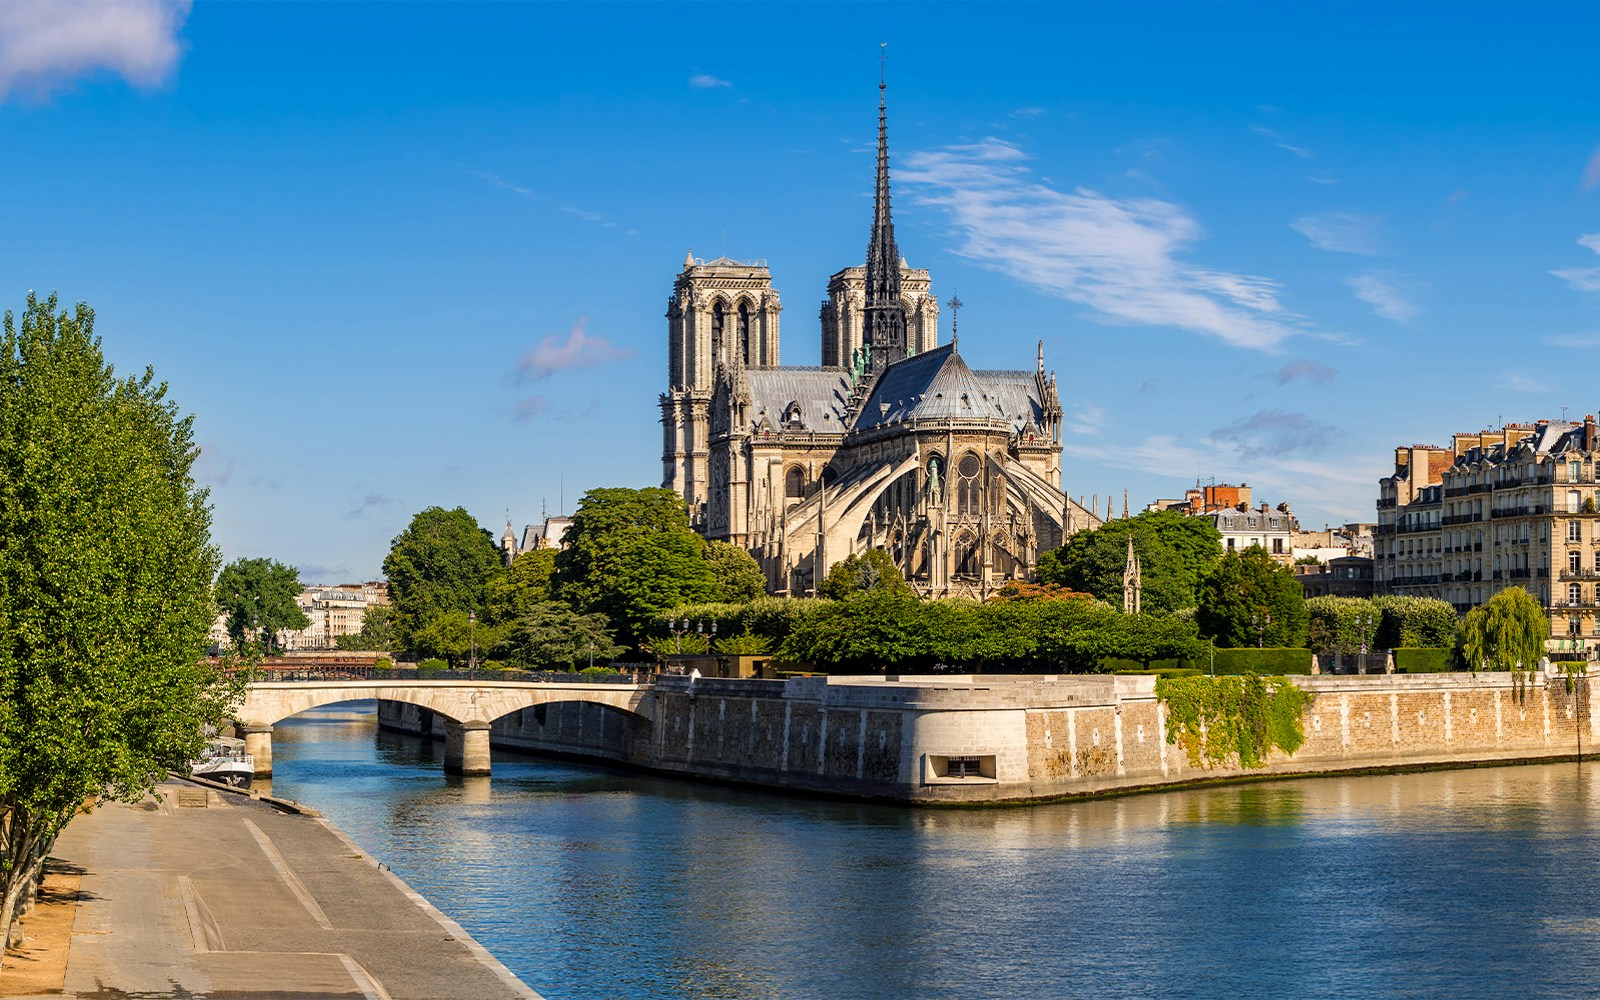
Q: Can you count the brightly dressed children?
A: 0